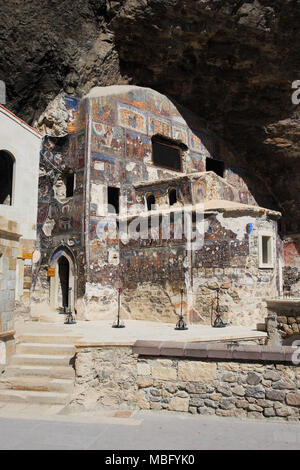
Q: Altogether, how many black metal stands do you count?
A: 4